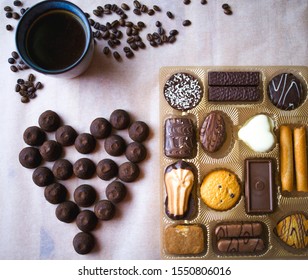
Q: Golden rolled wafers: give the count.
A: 2